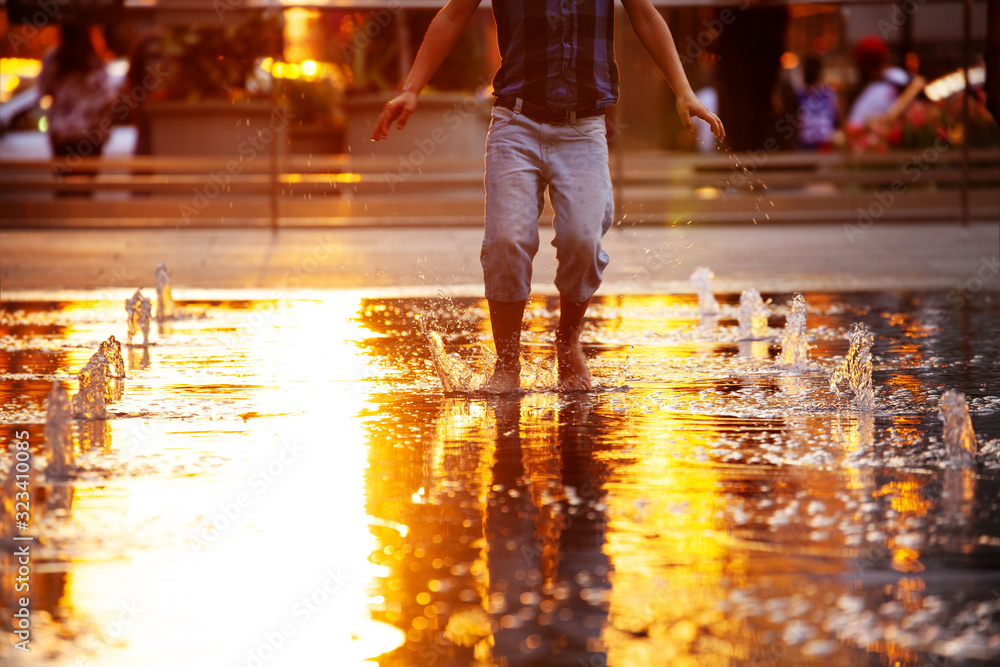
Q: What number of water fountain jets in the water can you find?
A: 11